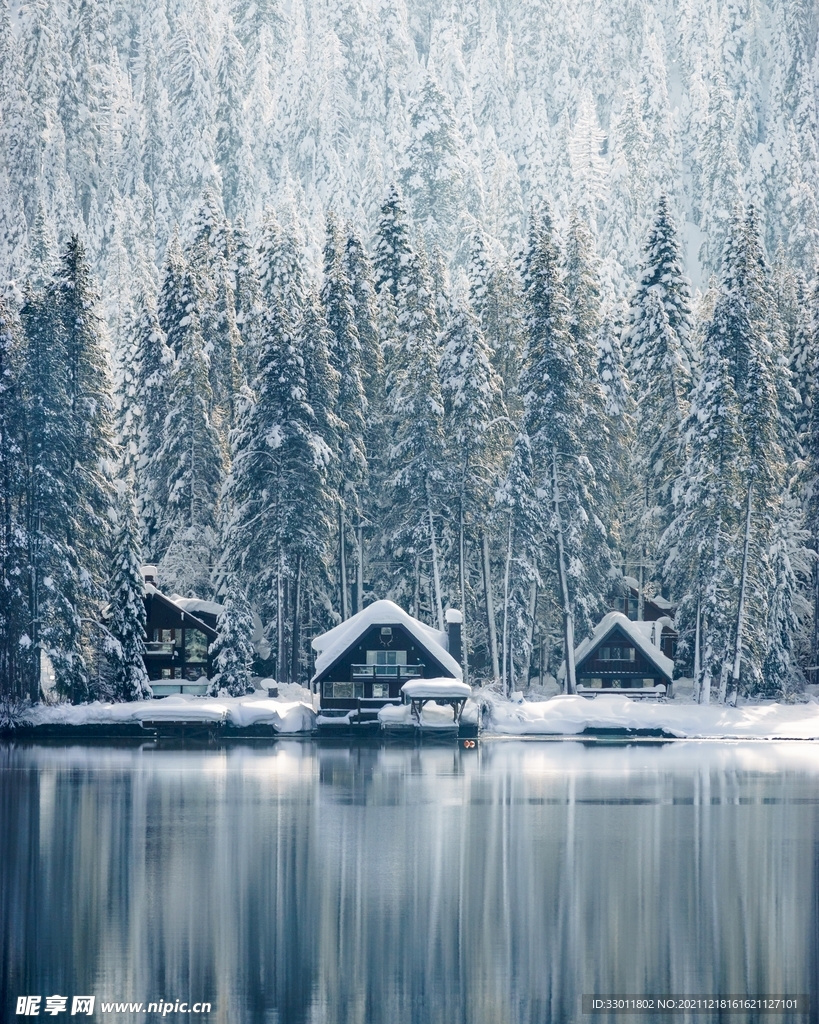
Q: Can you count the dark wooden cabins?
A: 3